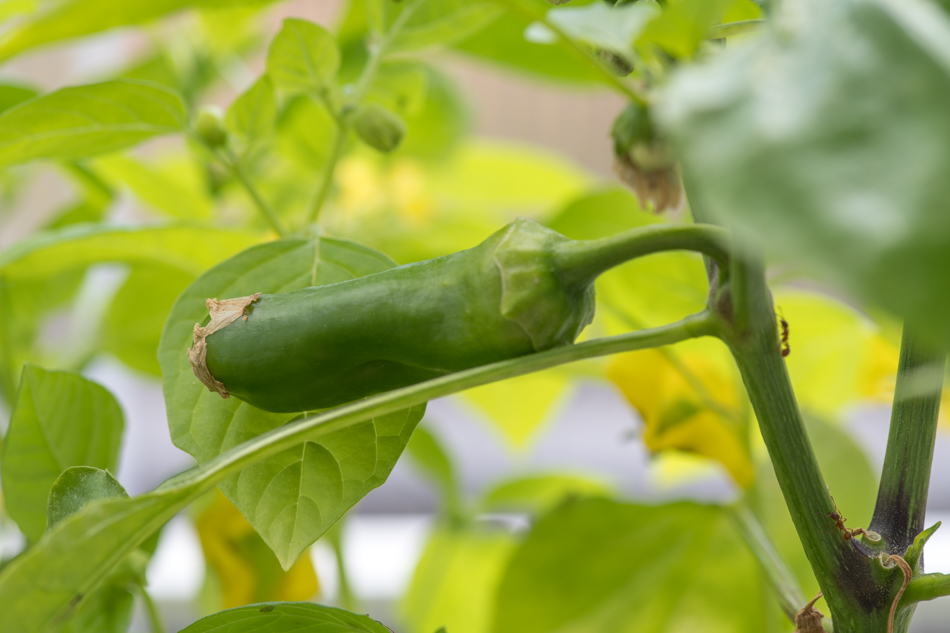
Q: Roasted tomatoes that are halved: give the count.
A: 0